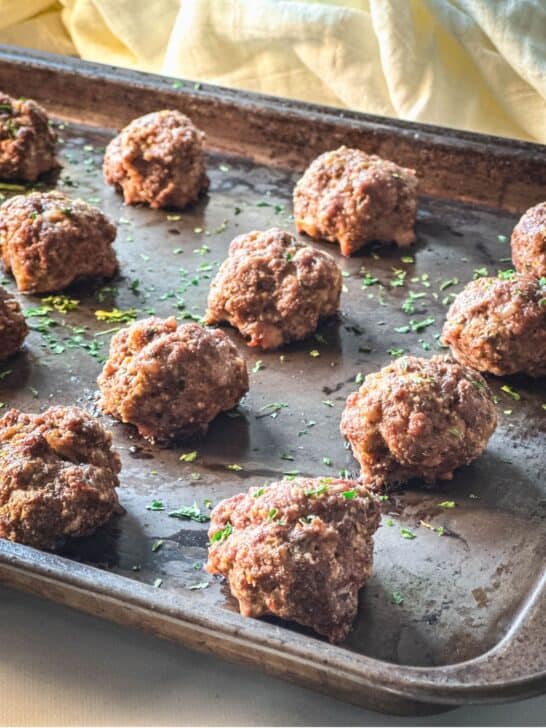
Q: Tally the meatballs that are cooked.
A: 12